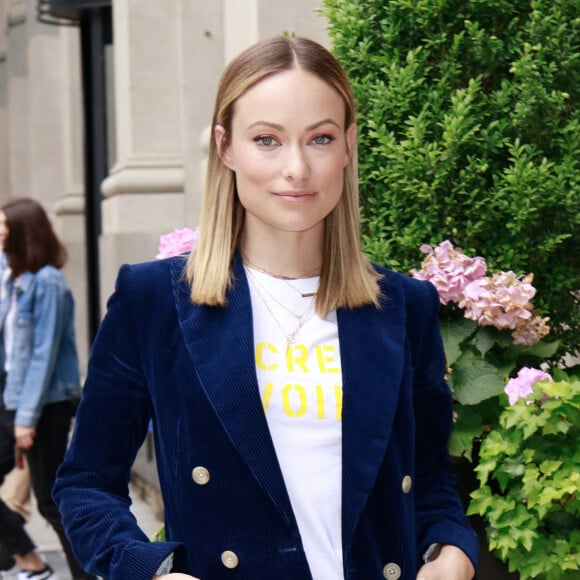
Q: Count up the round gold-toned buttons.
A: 4